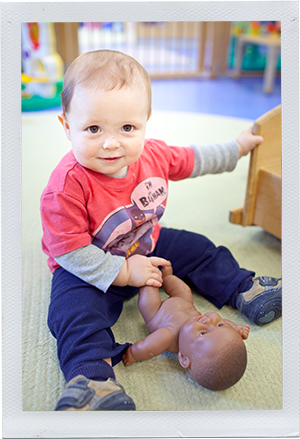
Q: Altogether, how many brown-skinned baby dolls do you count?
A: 1